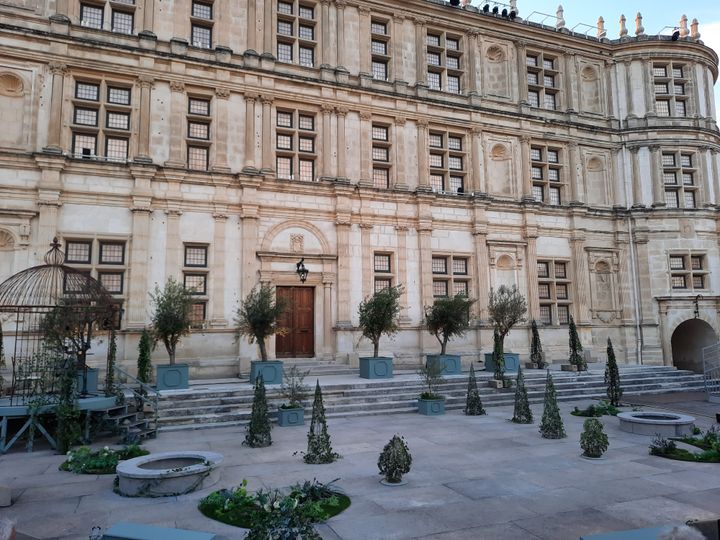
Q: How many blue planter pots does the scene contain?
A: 8